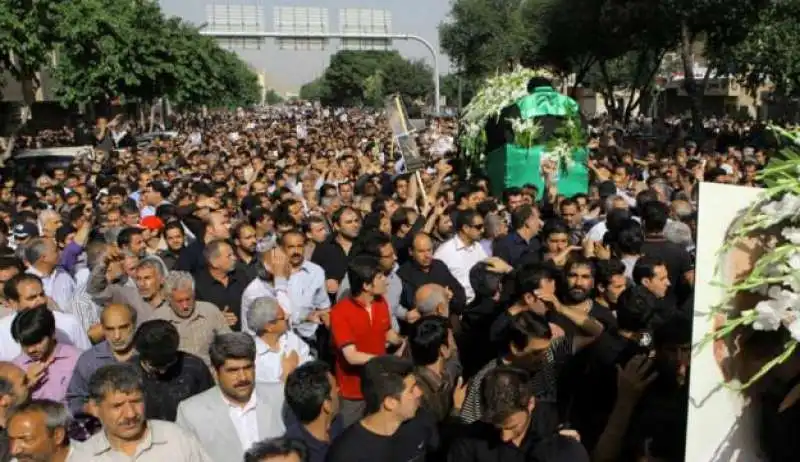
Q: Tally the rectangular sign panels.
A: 3